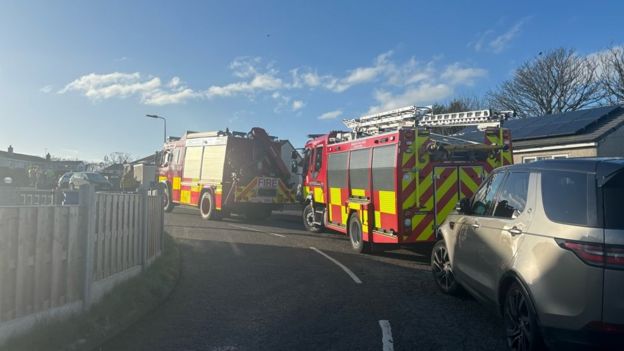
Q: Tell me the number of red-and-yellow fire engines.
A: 2